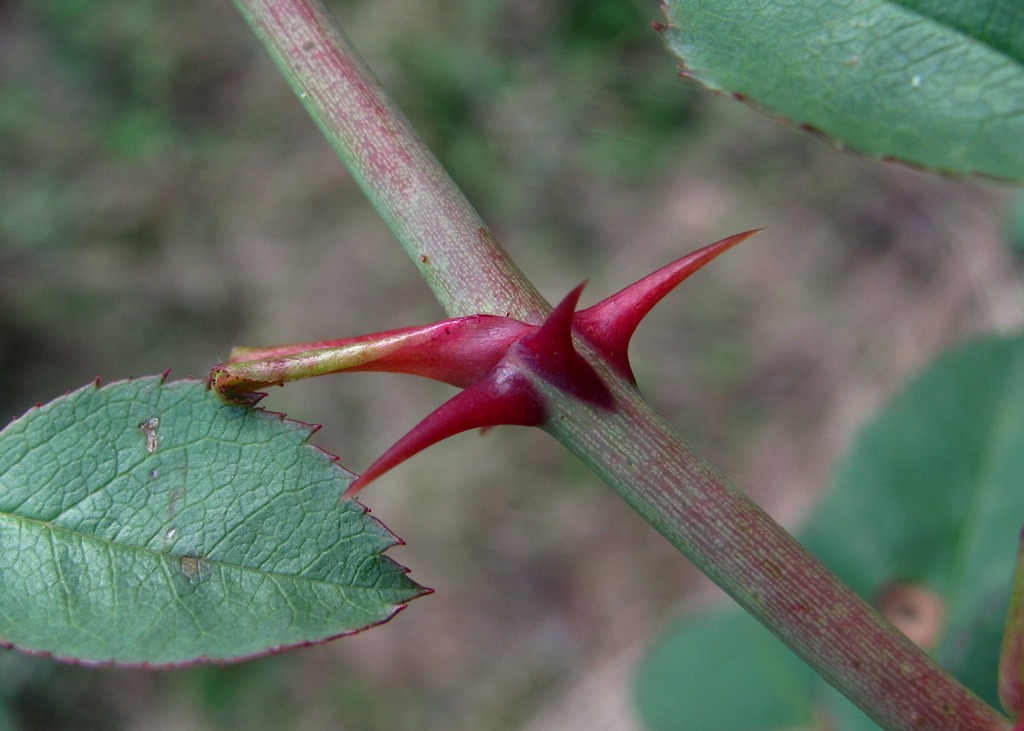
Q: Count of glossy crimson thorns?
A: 3